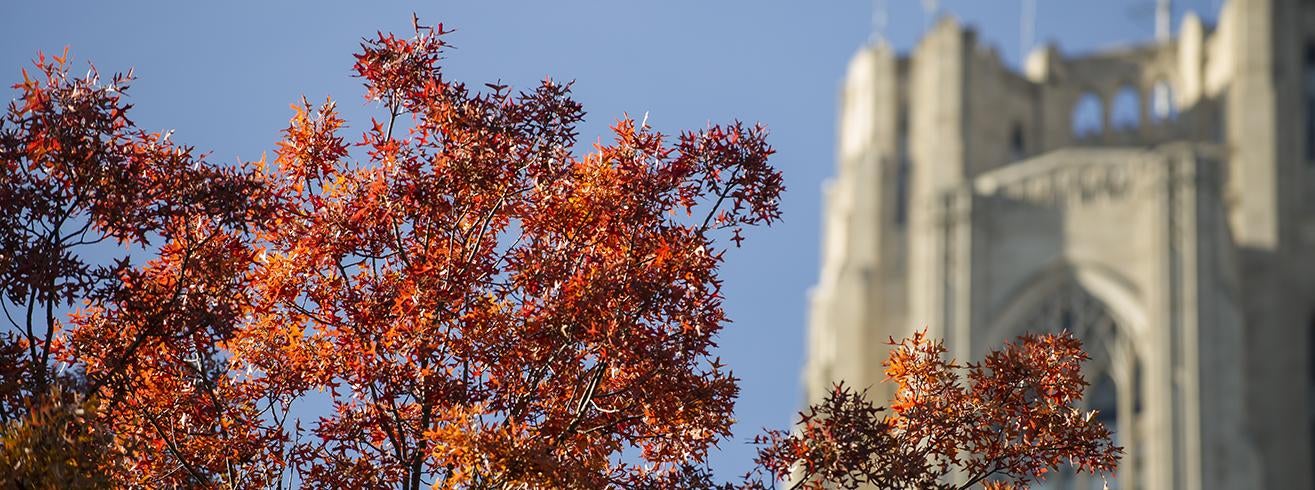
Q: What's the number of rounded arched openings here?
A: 3